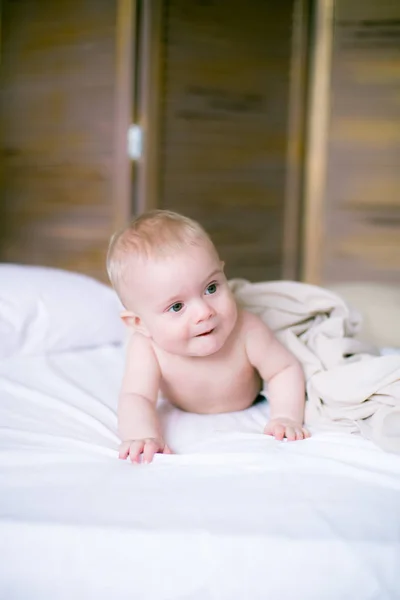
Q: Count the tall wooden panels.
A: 3